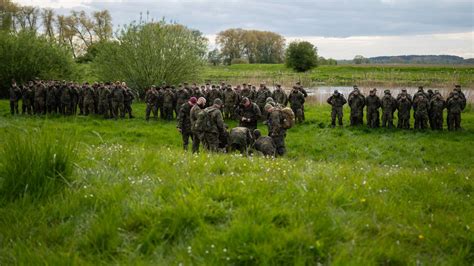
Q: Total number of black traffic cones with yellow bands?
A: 0